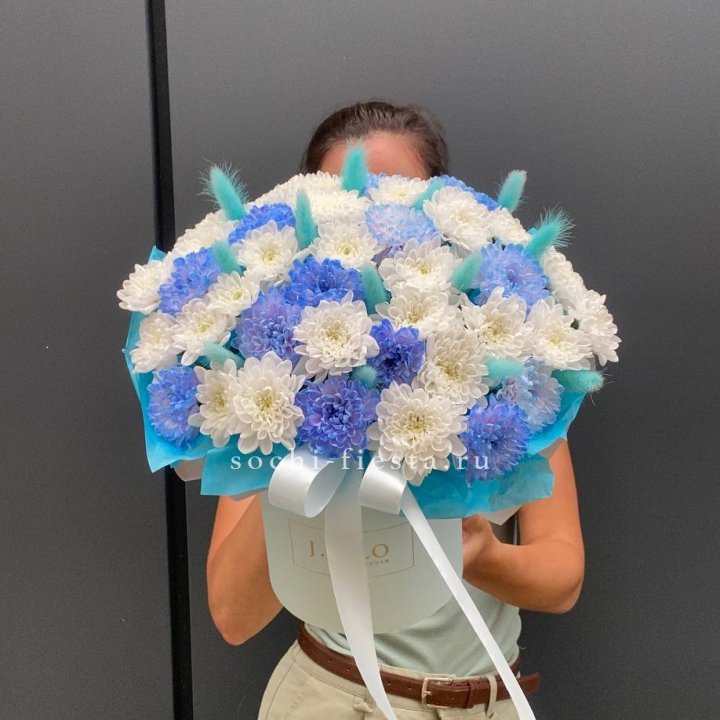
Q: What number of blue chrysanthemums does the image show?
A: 13